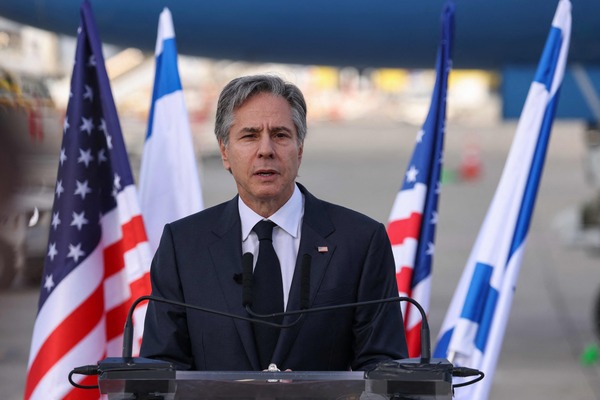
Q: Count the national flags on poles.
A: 4